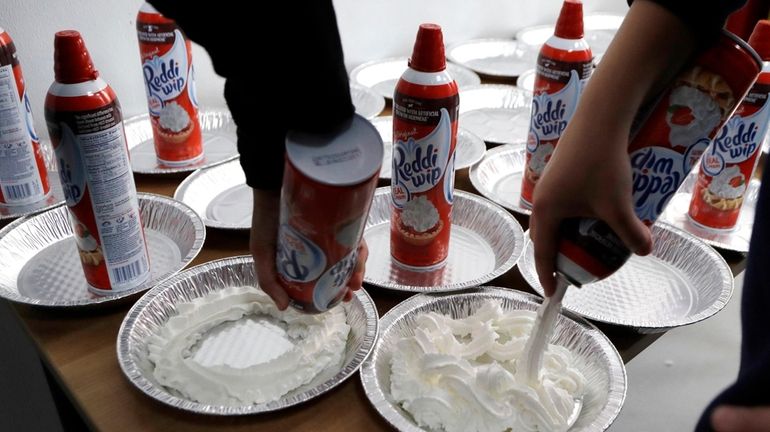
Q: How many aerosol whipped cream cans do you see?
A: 8